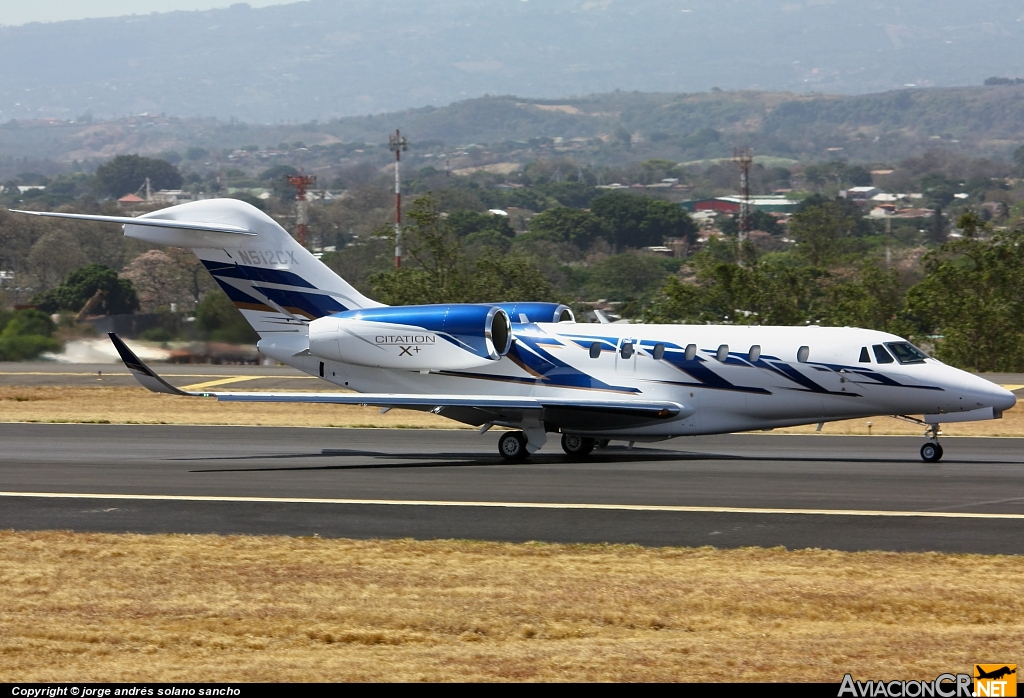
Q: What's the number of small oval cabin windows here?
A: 7